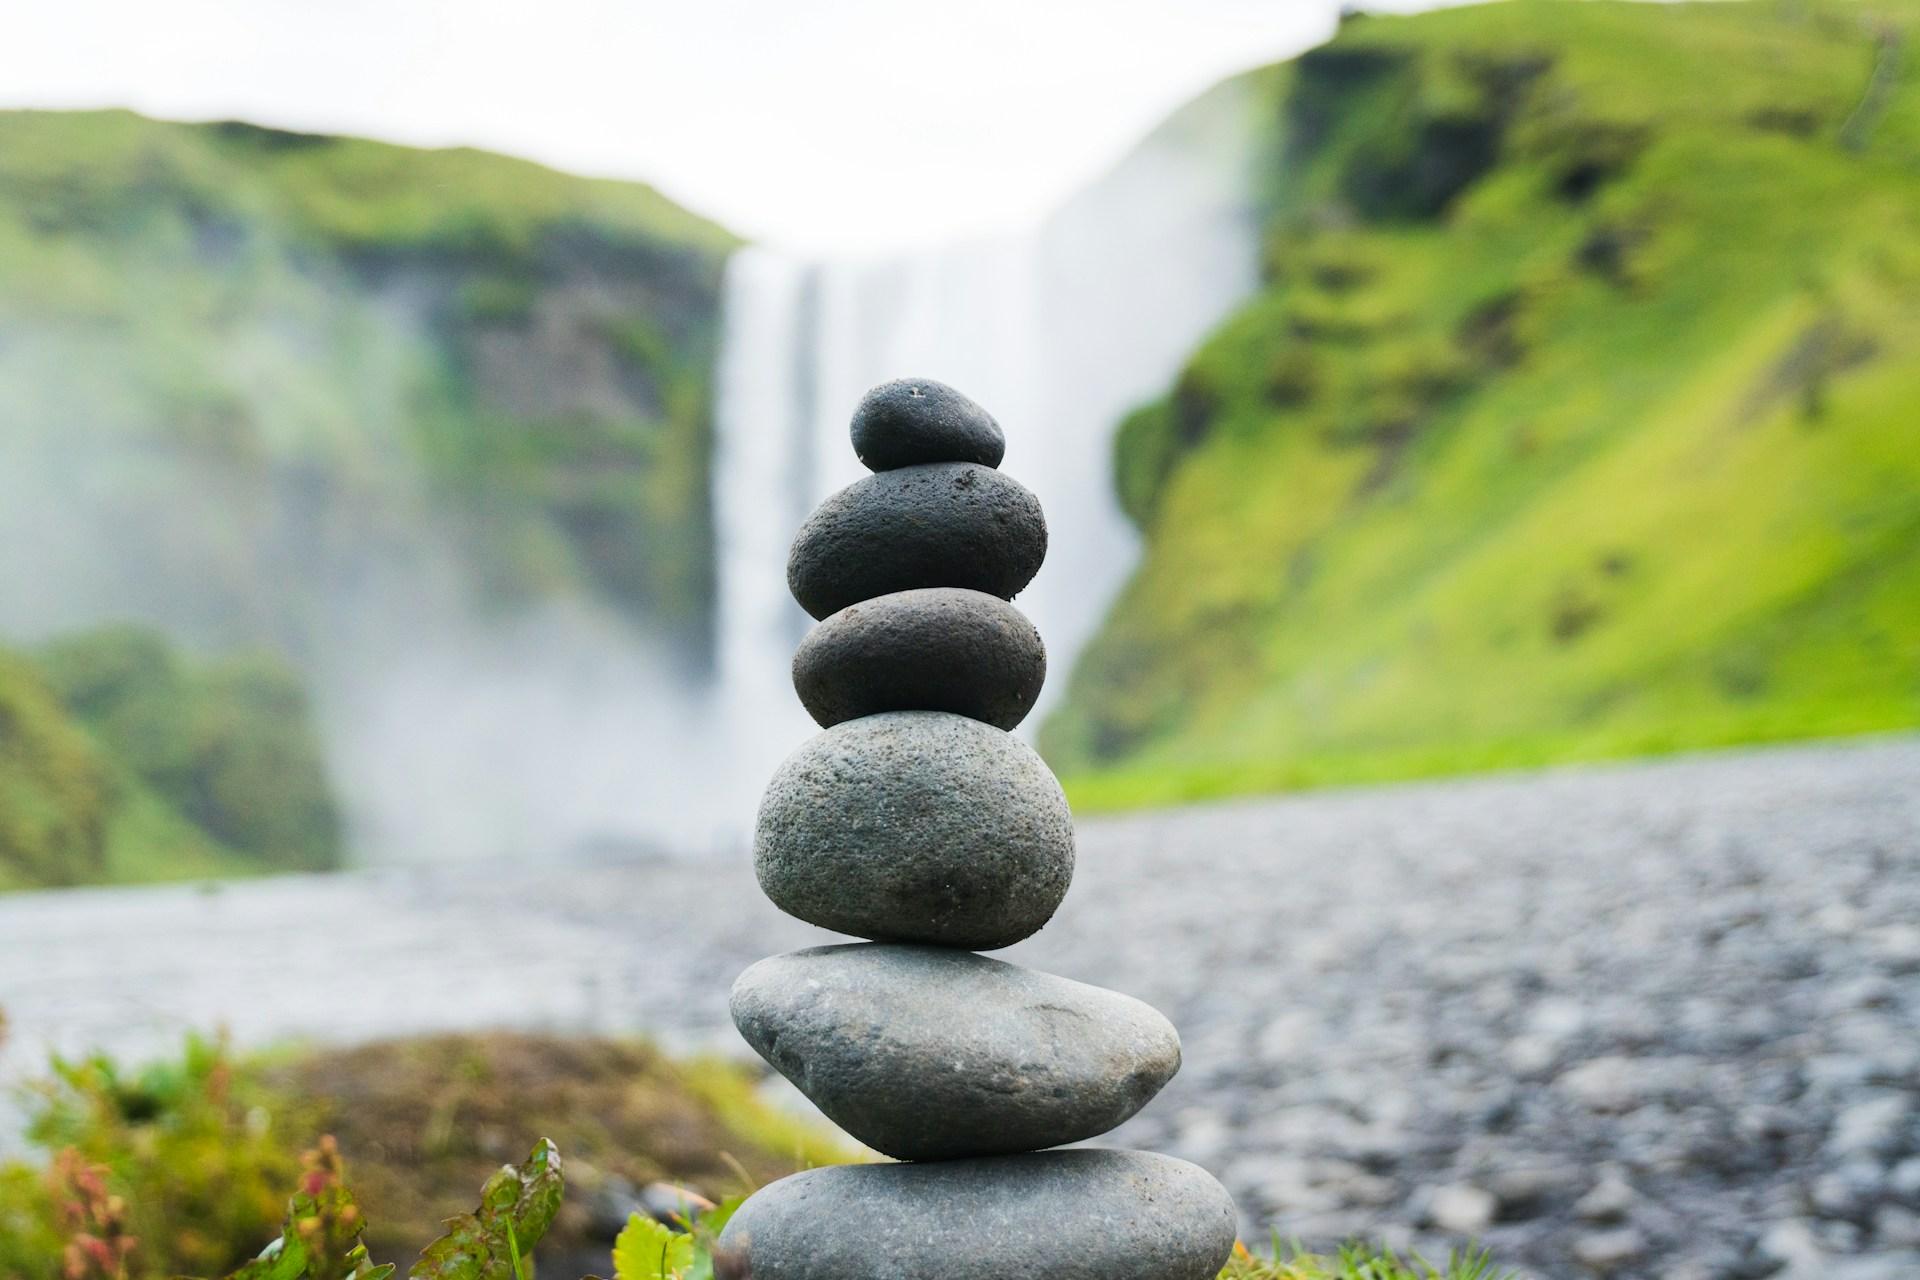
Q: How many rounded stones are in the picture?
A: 6